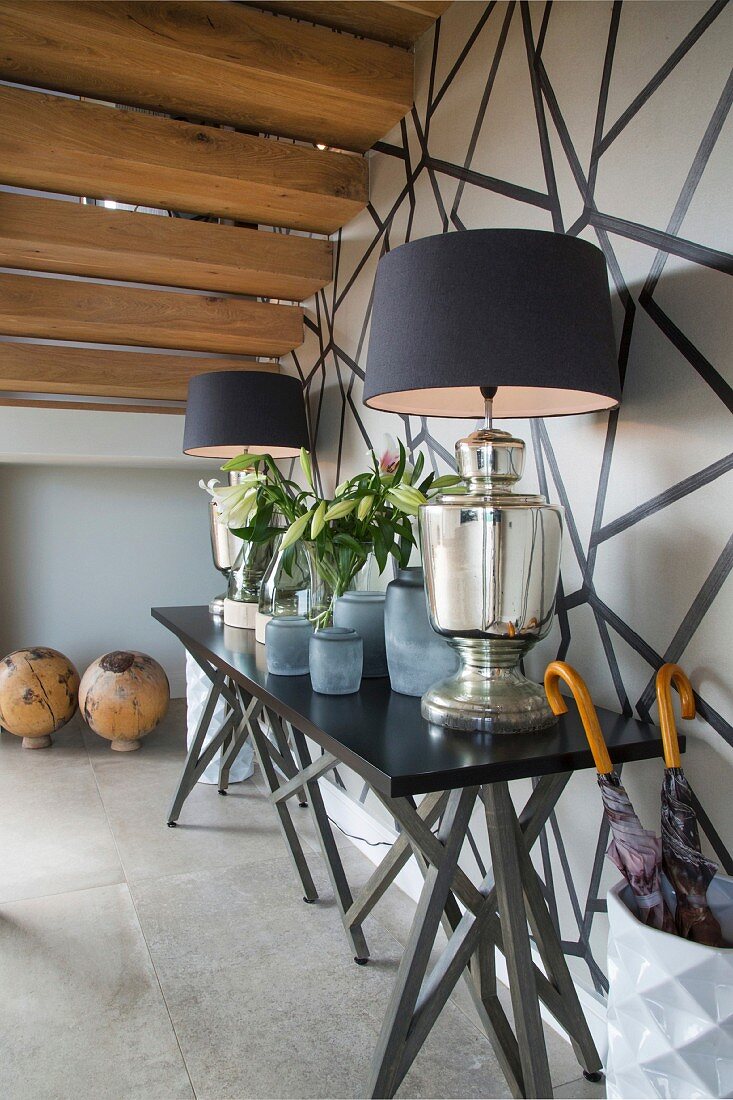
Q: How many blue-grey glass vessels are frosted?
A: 4